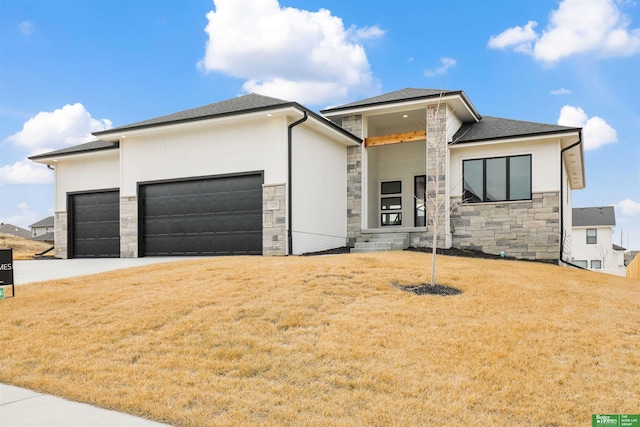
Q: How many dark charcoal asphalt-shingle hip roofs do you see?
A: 4